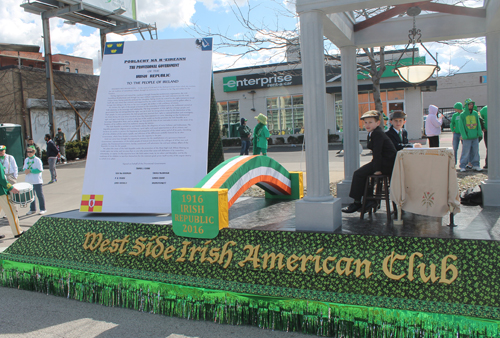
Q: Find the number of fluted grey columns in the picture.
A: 3